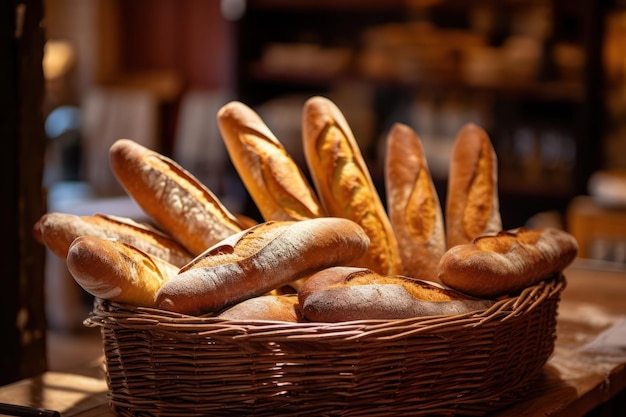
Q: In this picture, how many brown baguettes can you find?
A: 11